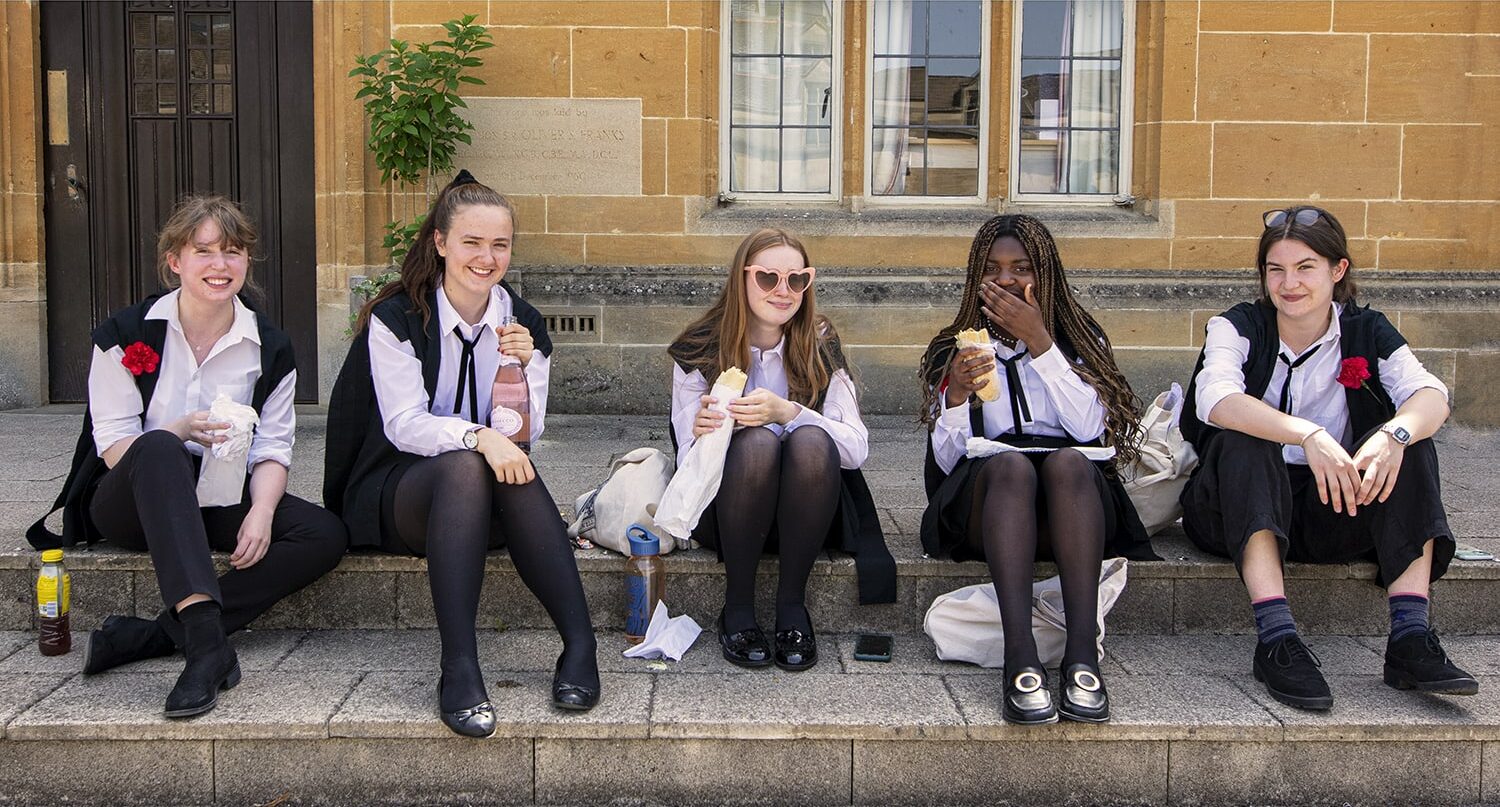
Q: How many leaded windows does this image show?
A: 3